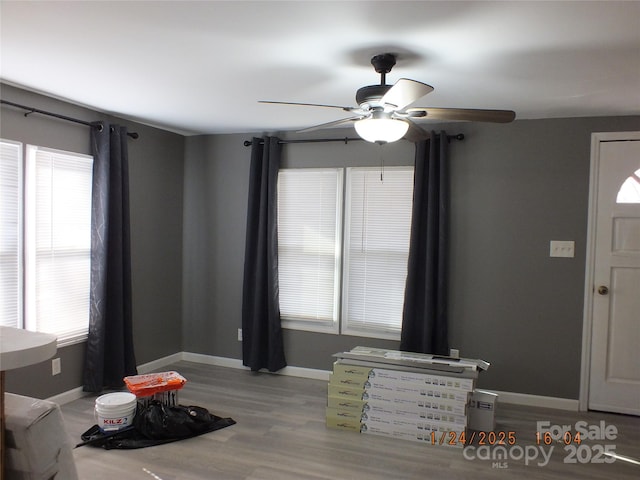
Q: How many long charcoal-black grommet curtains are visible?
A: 3